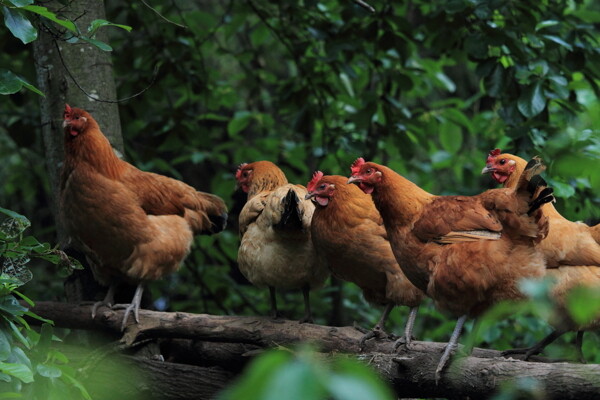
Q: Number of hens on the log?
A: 5